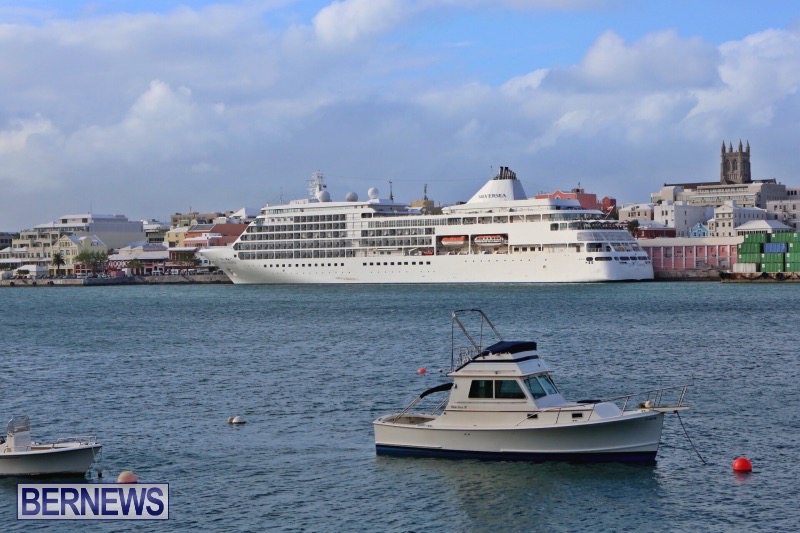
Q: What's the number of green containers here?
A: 10